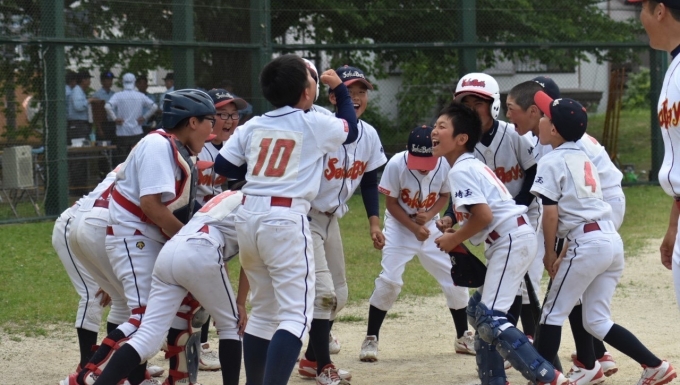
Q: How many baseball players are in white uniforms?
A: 15